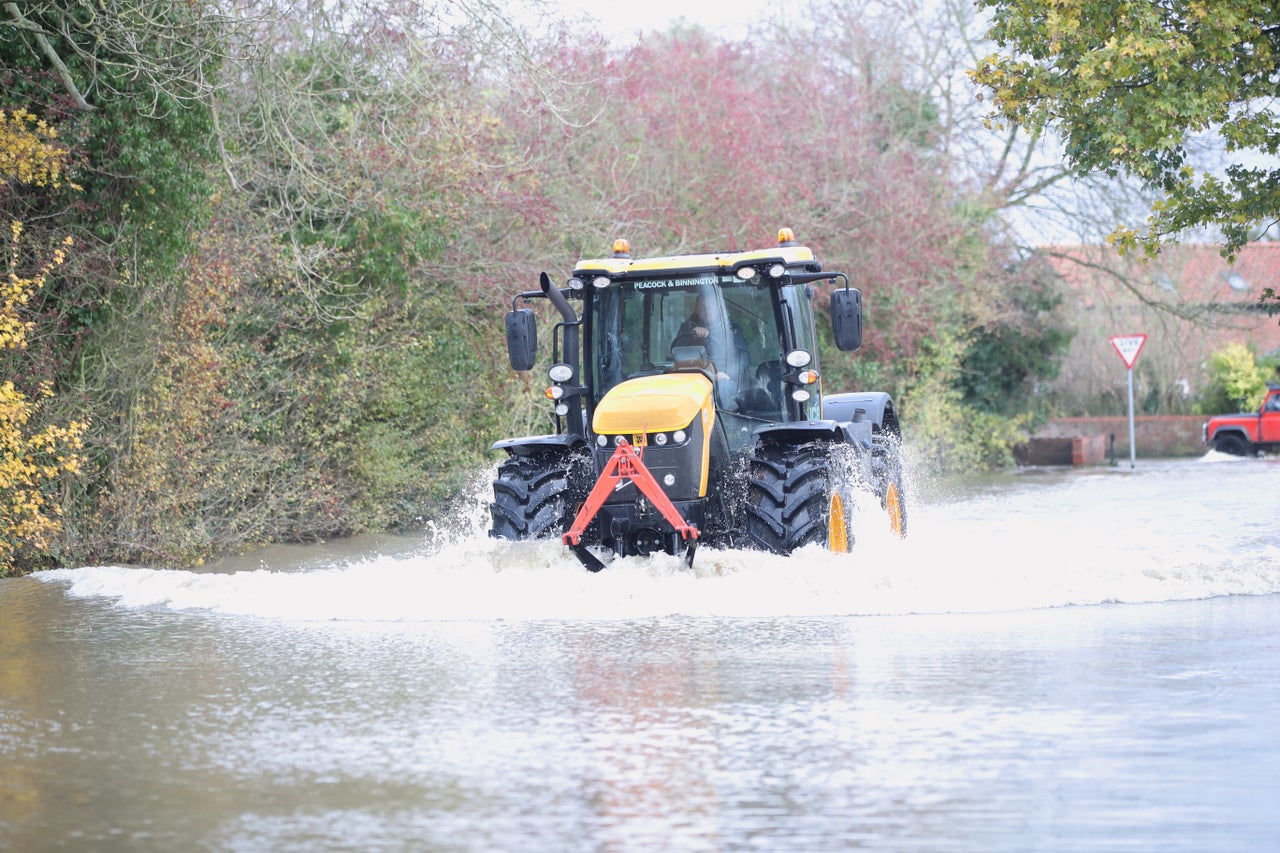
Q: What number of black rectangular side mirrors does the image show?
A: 2